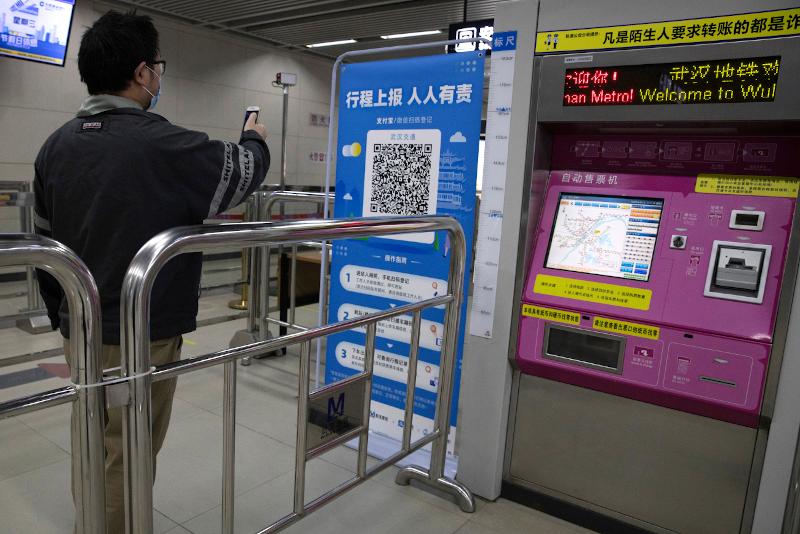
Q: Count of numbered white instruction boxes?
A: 3